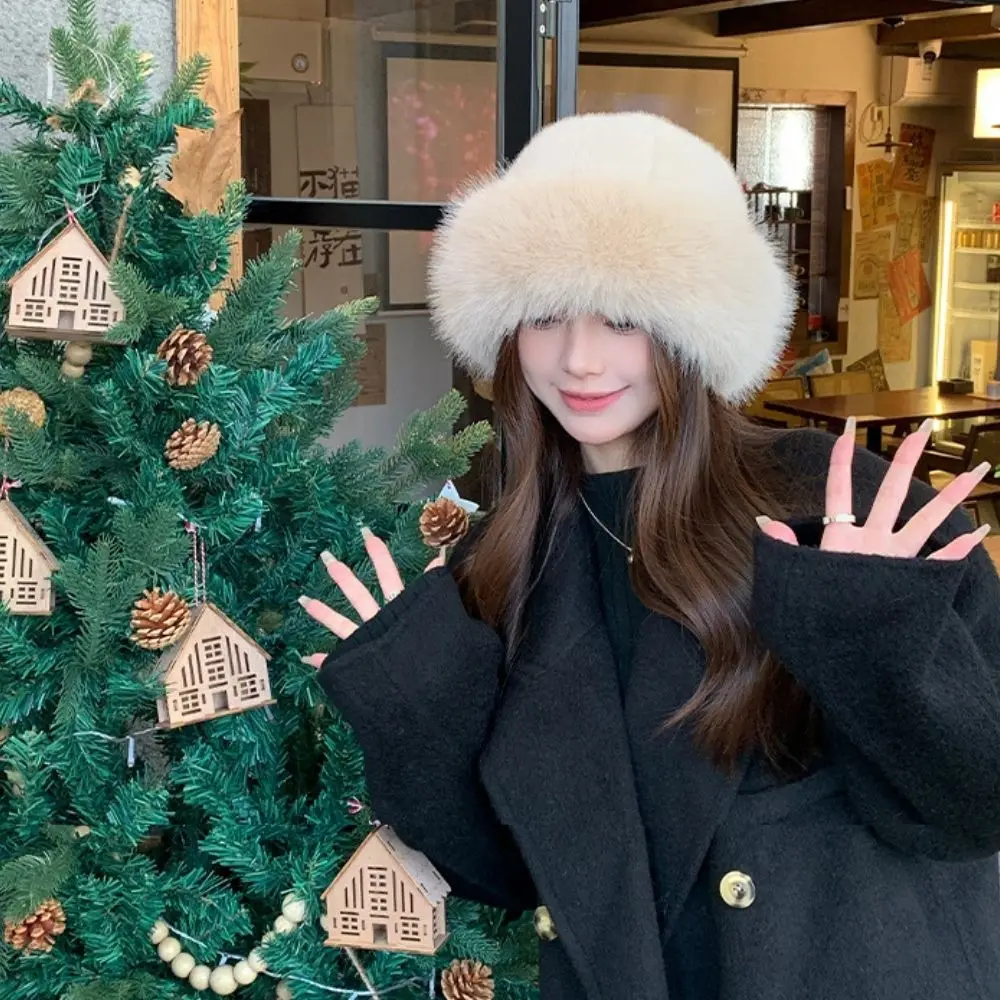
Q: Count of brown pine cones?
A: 6